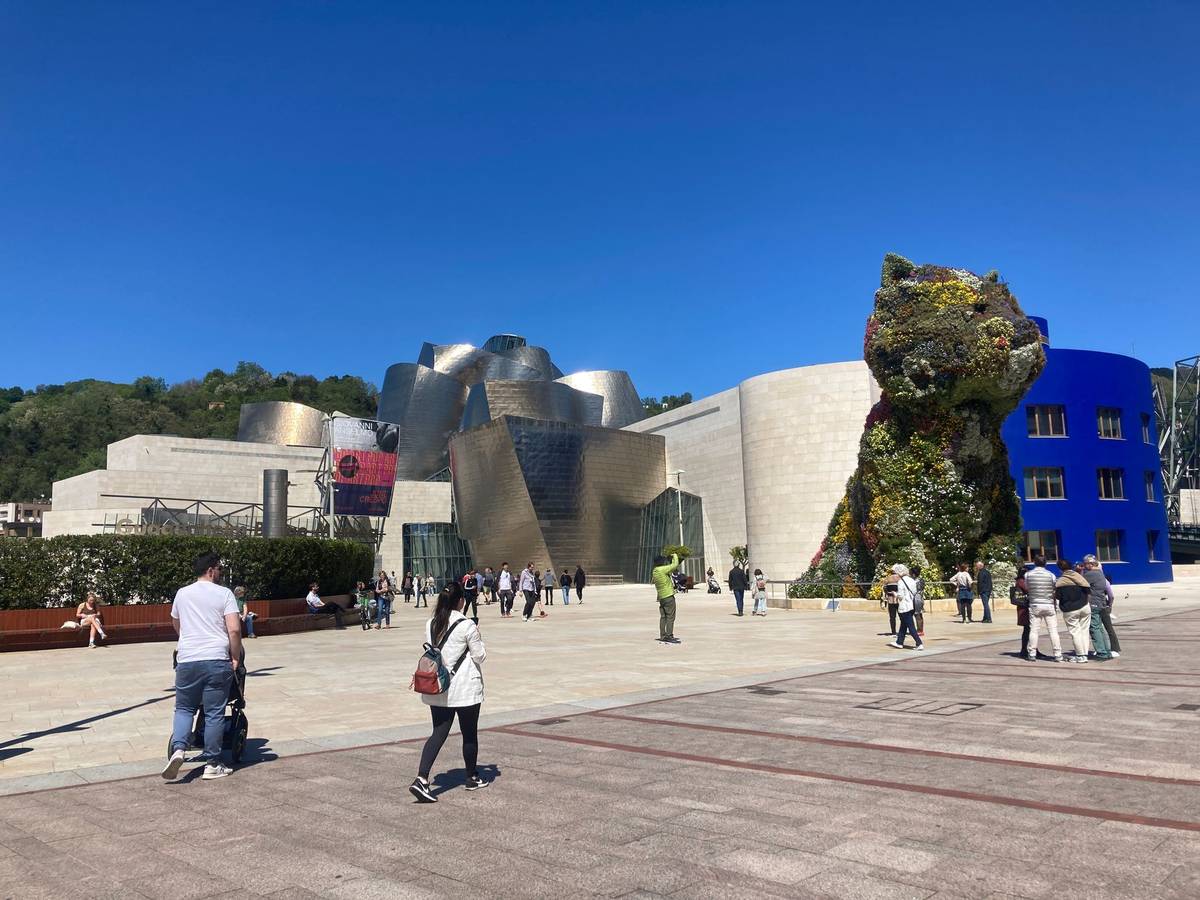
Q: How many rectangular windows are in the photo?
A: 9